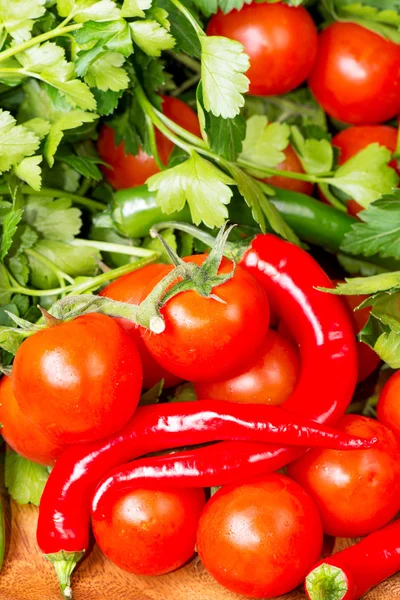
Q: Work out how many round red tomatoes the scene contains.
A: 15